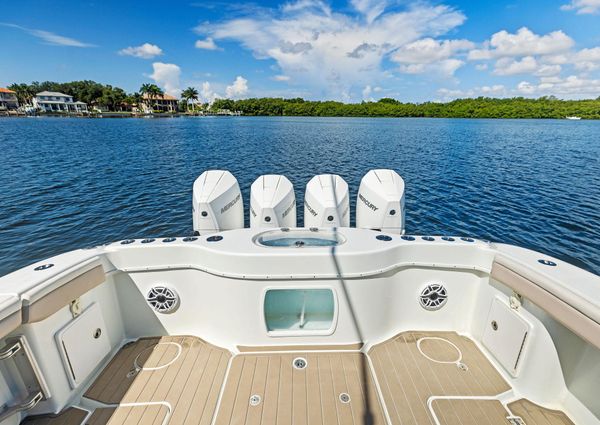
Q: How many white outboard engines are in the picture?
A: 4